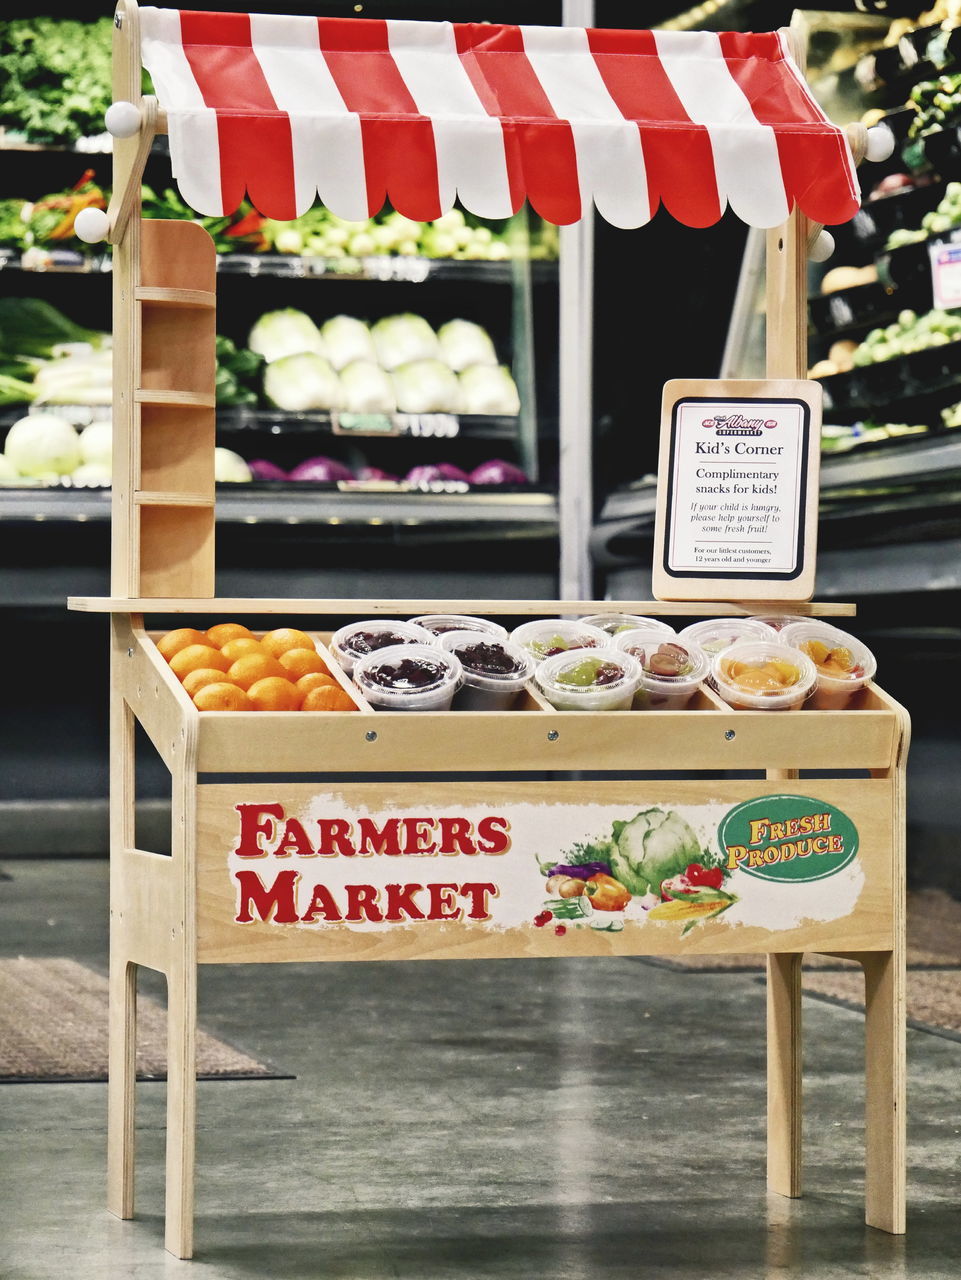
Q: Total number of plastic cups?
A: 12